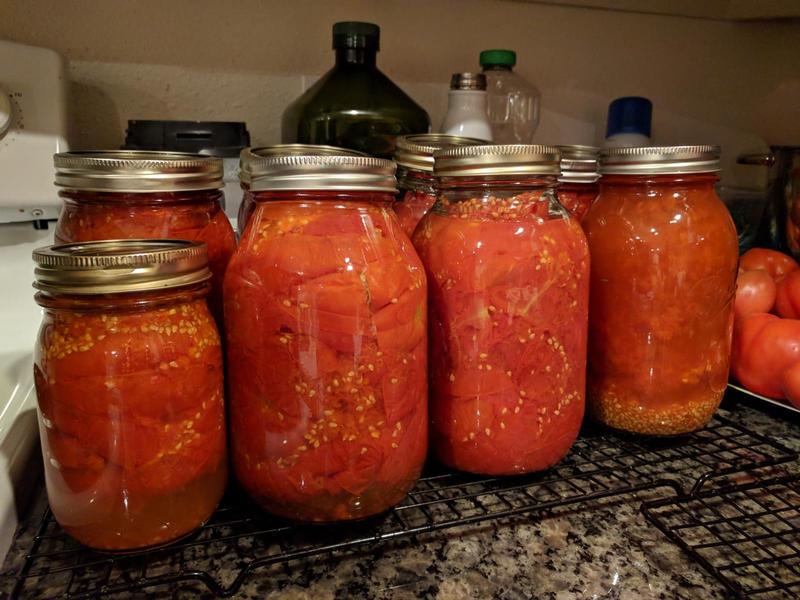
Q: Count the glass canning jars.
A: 8